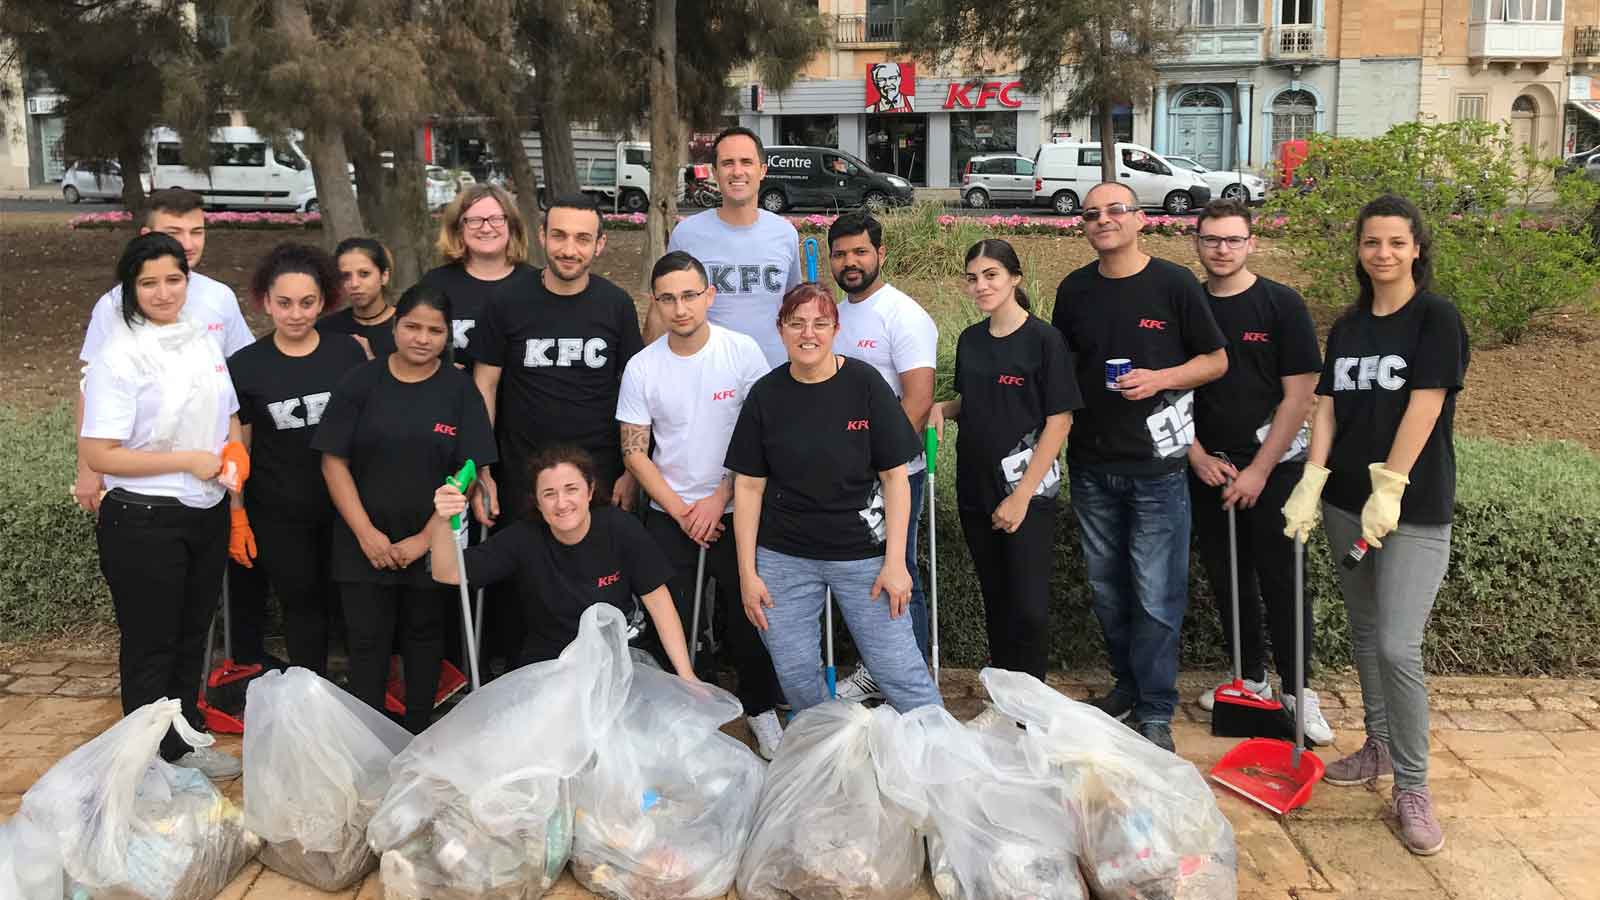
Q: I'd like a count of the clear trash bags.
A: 8